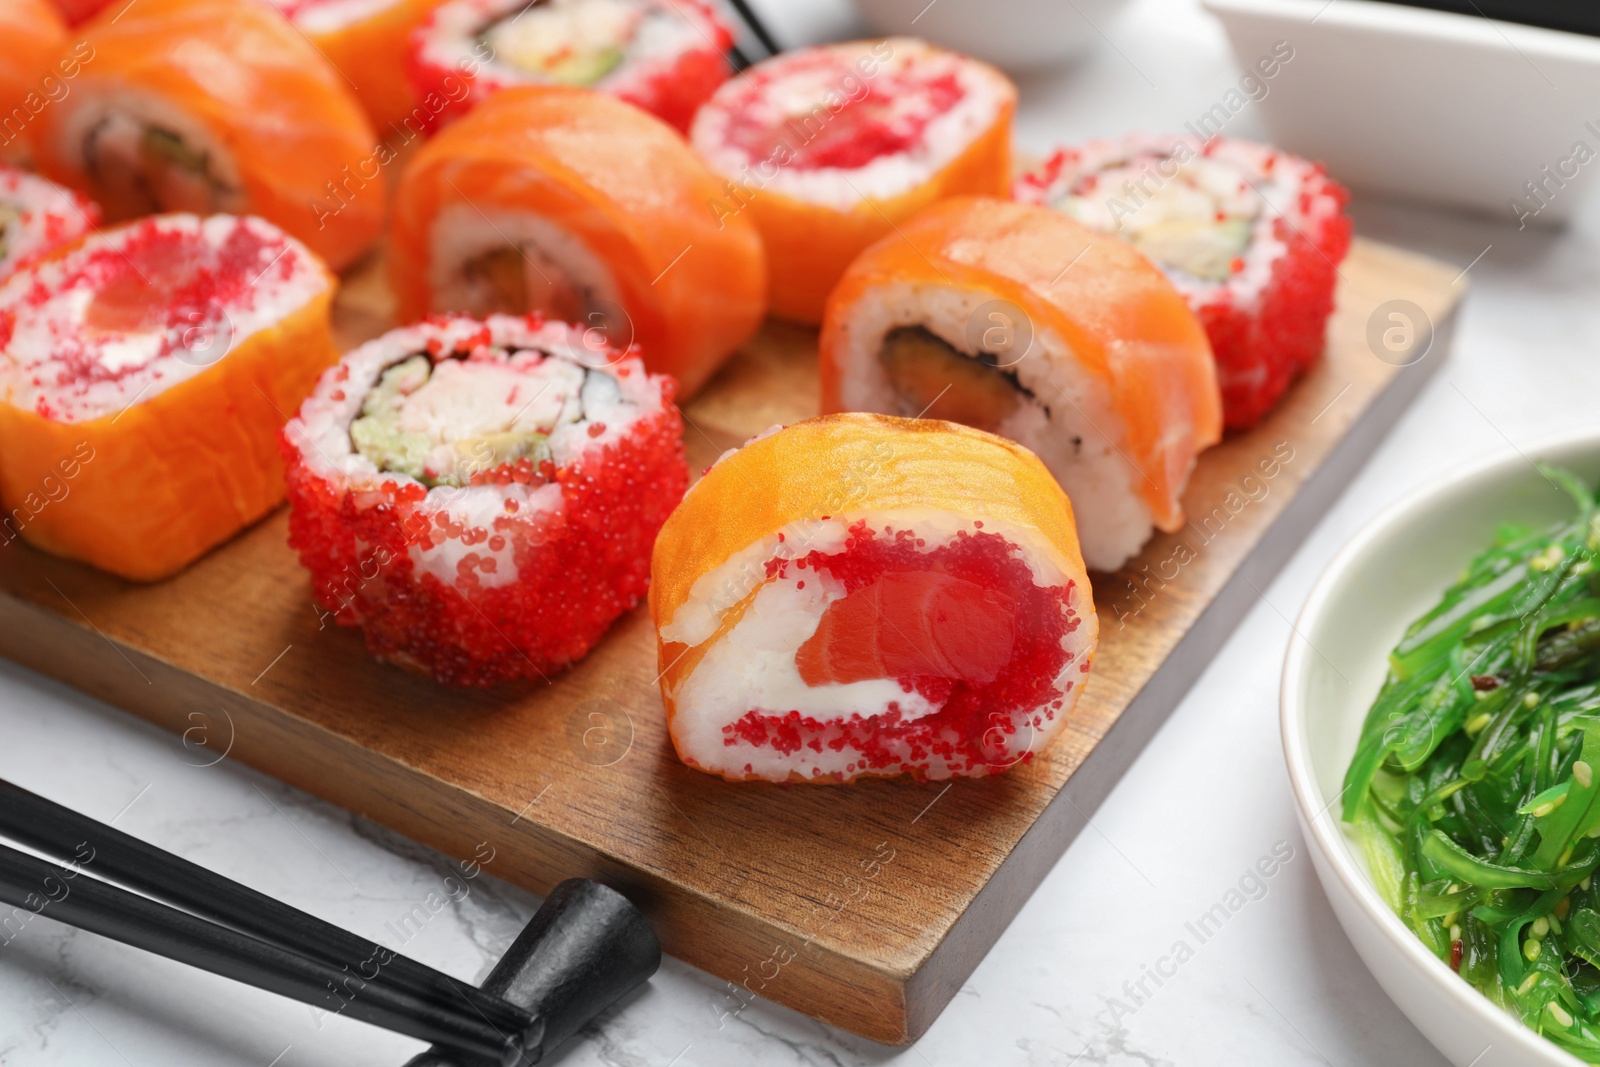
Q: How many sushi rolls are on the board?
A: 13